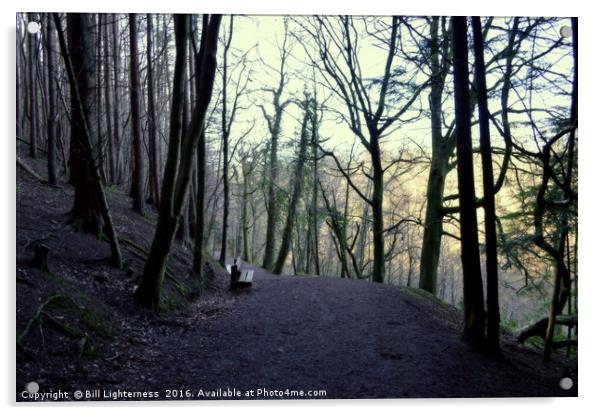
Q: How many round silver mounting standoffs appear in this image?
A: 4